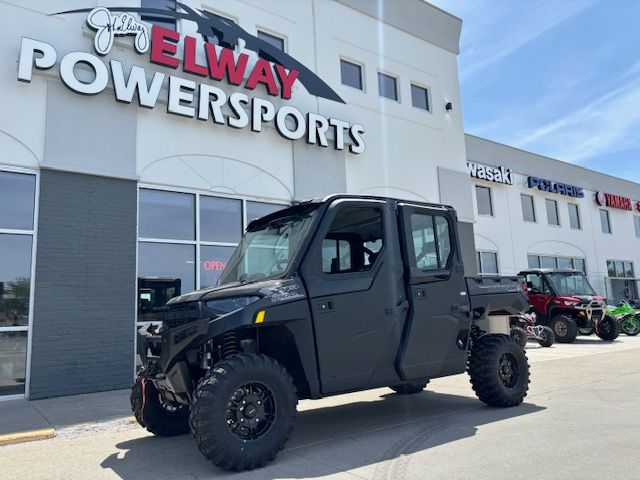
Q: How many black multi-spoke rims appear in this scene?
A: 2